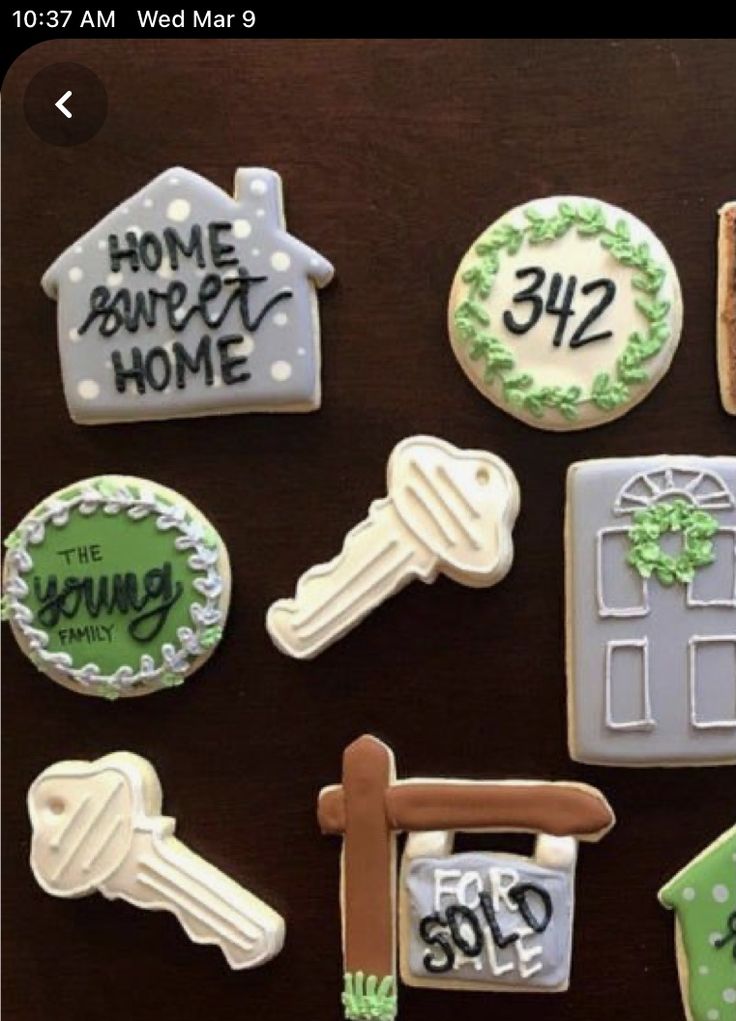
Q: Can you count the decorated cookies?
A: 9